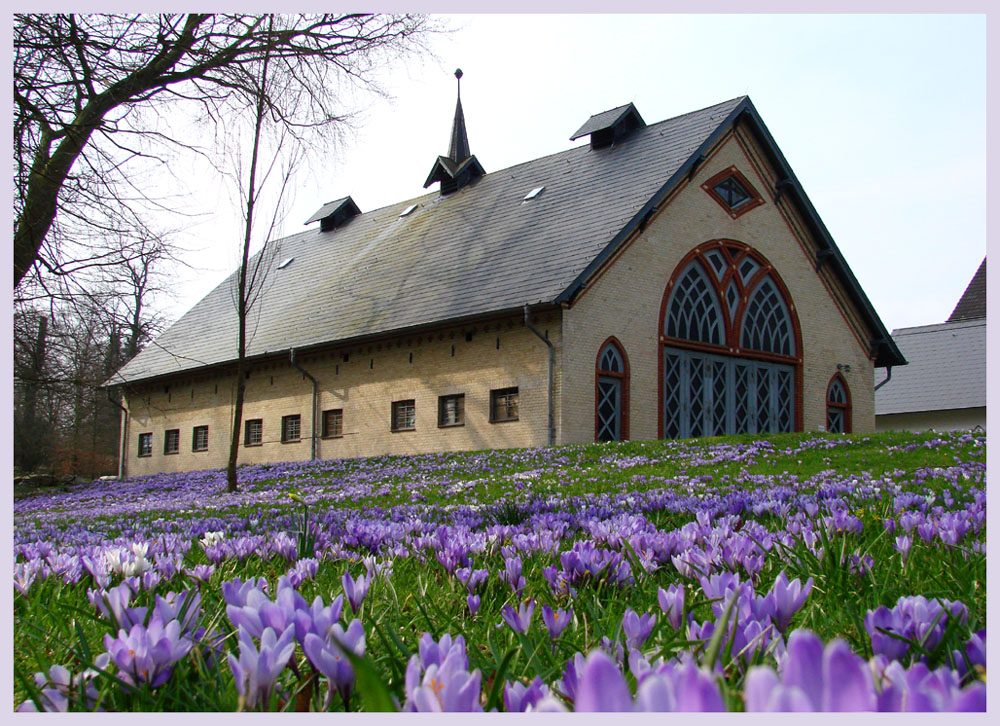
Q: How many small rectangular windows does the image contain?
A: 9